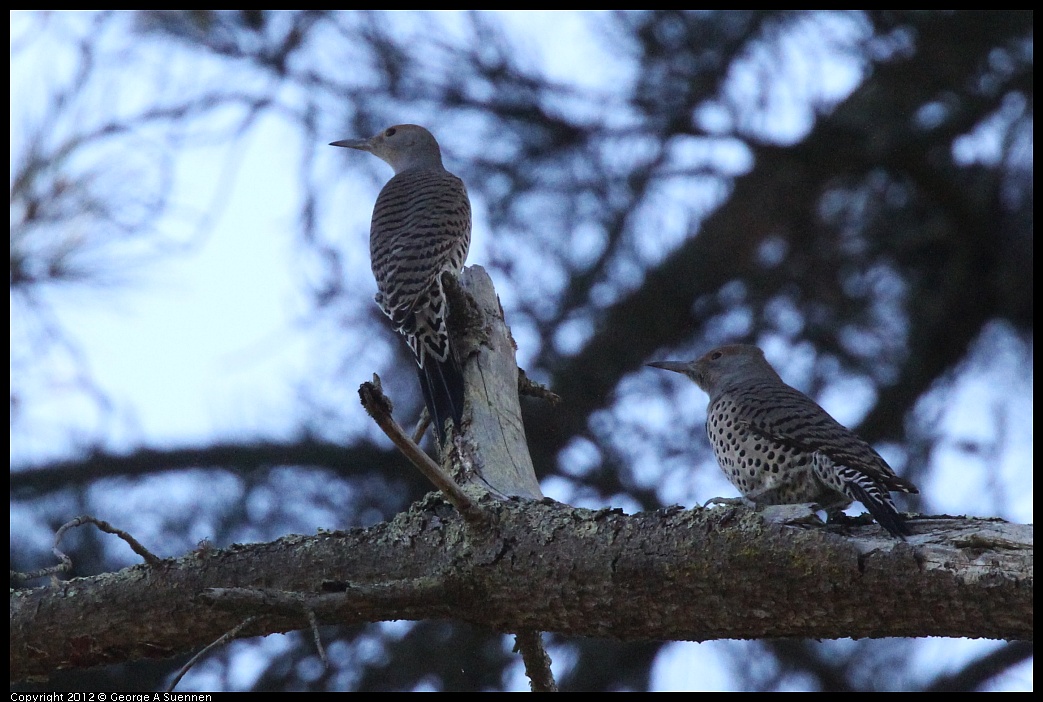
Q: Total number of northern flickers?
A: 2